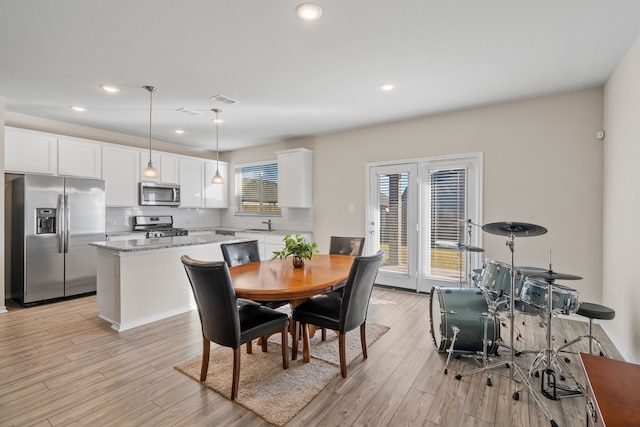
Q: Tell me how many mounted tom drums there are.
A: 2